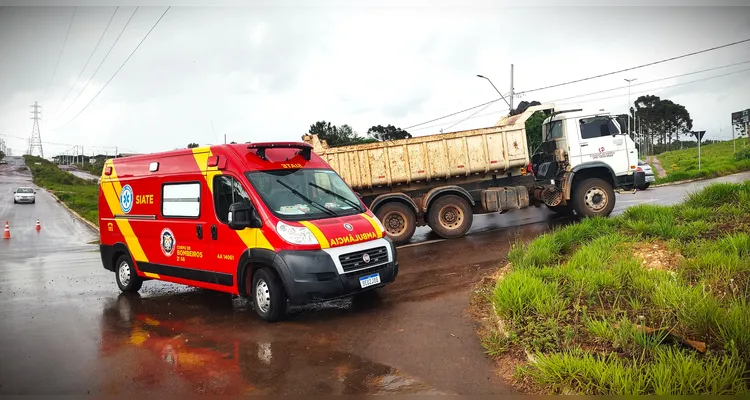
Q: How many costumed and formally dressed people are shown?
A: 0